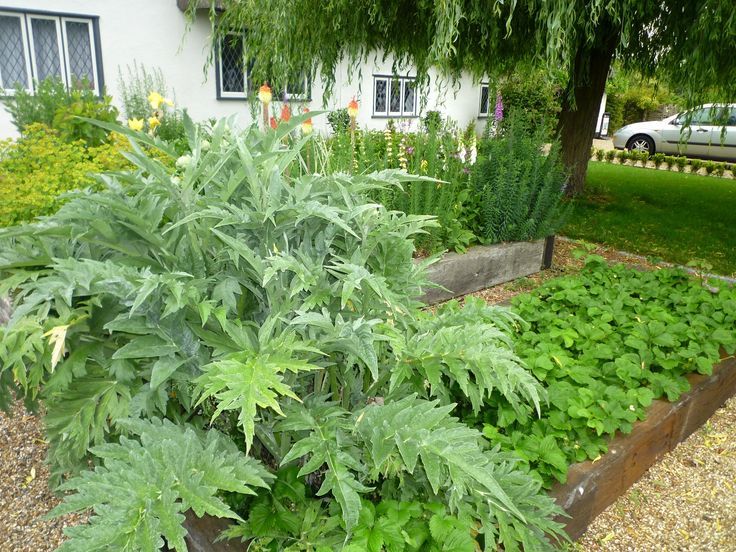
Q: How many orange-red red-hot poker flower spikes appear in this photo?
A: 5